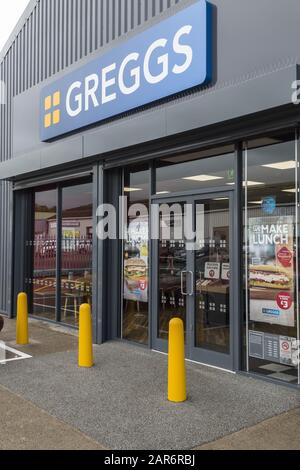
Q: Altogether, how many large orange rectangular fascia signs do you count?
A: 0